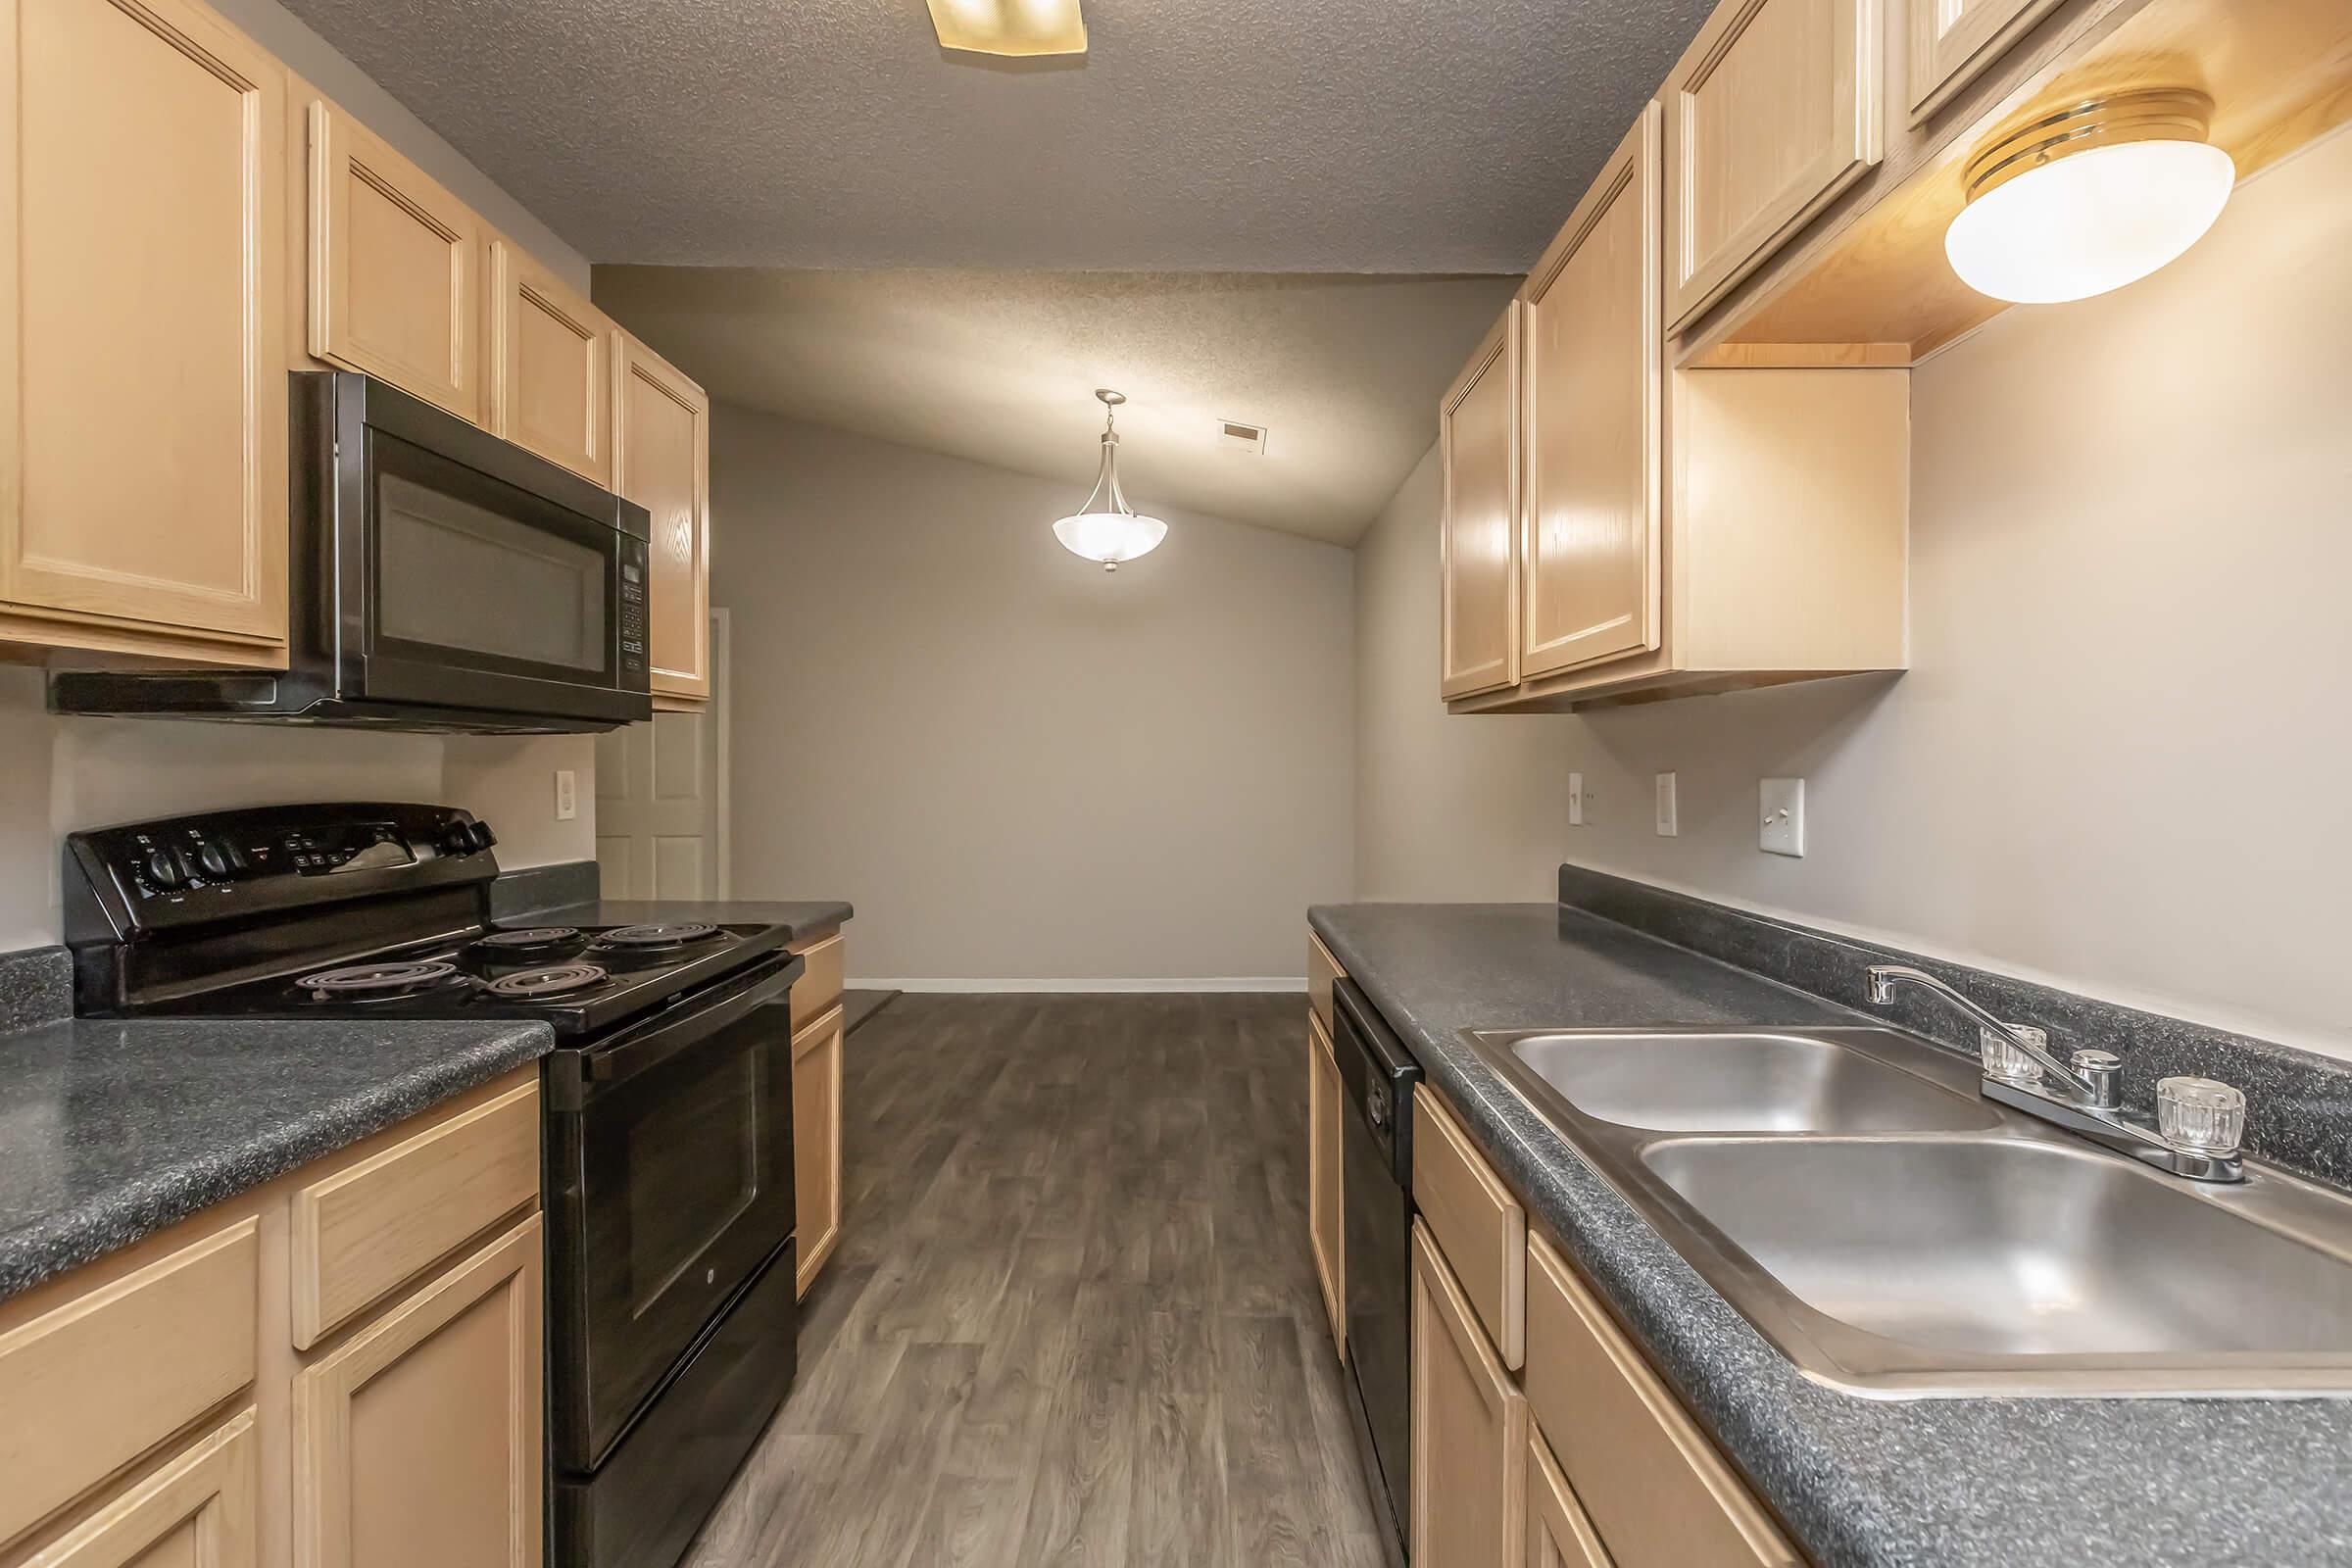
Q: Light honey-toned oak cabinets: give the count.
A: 14